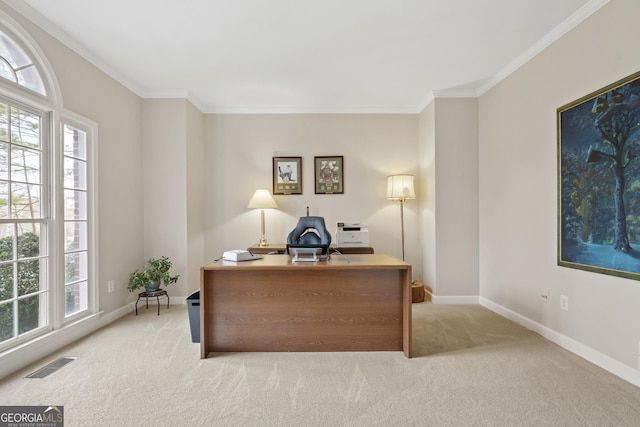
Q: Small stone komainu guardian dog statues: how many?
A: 0